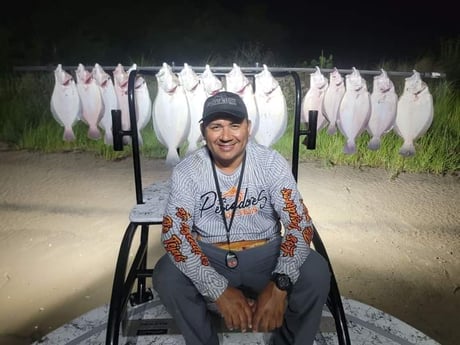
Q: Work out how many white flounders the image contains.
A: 15